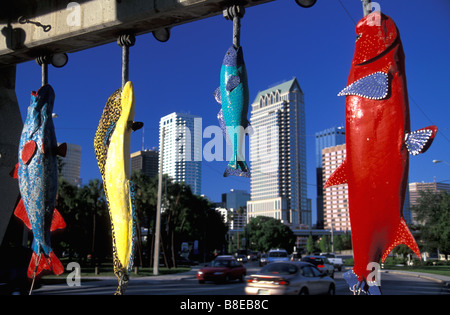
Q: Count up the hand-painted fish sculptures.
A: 4